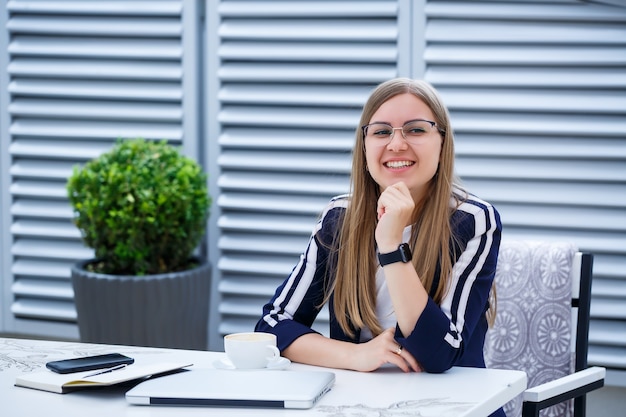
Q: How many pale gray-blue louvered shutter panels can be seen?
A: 3